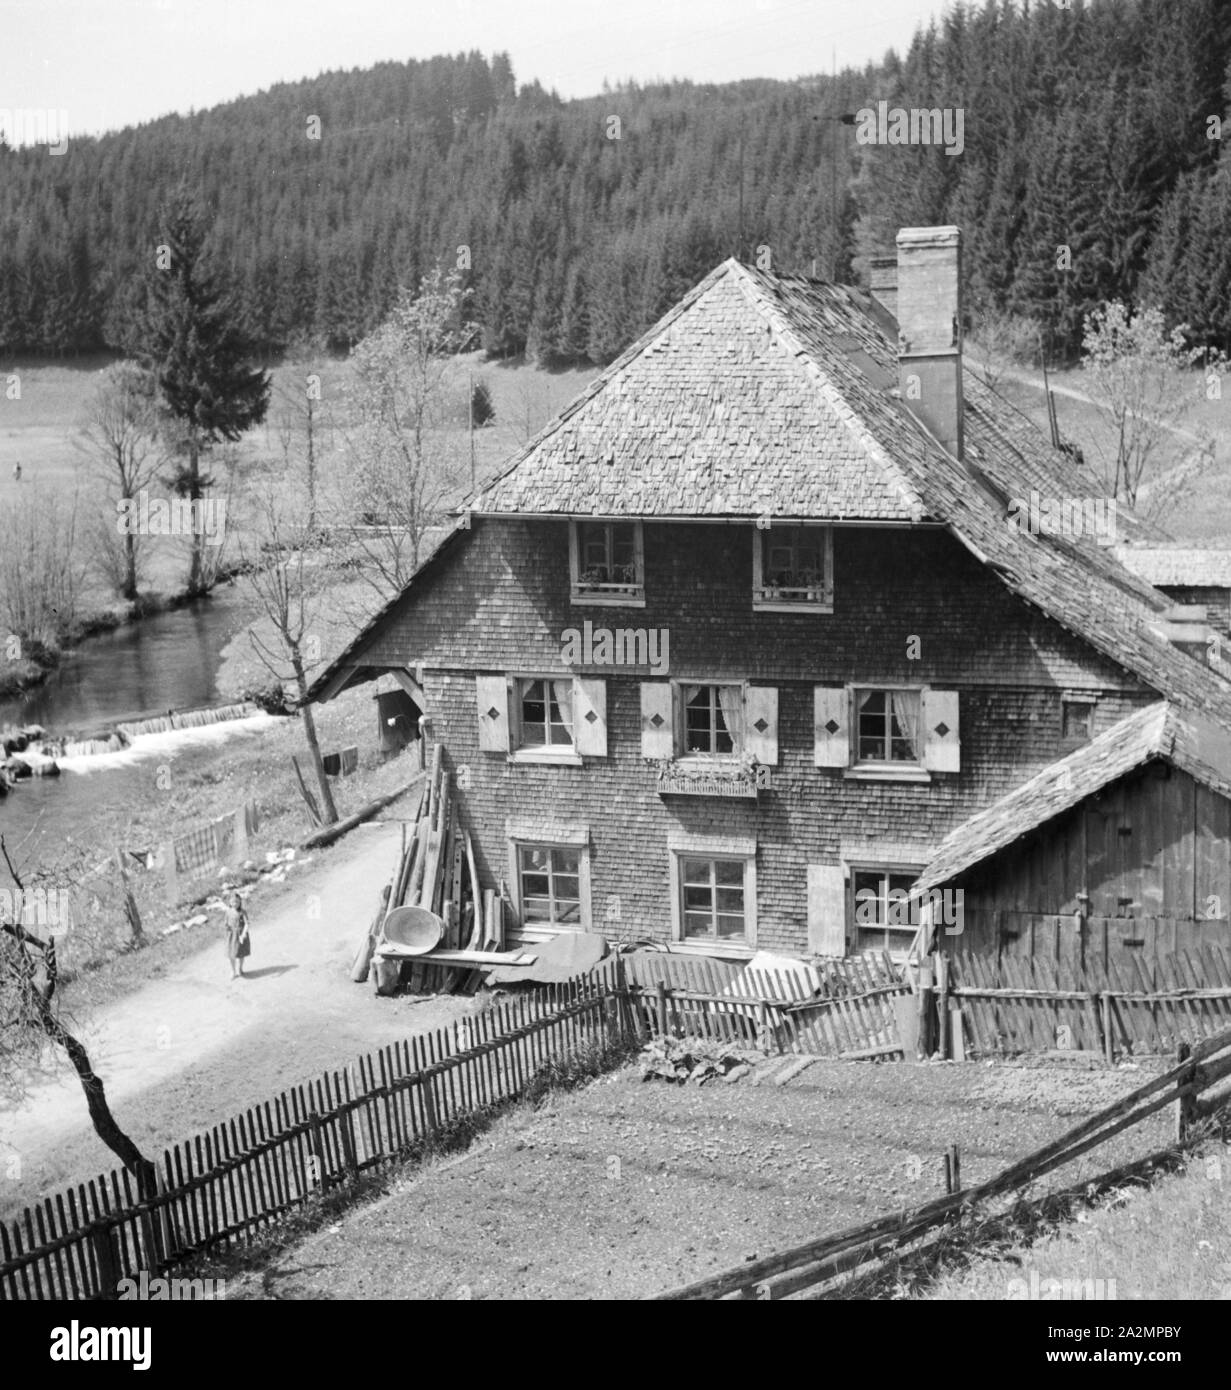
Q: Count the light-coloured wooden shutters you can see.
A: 7